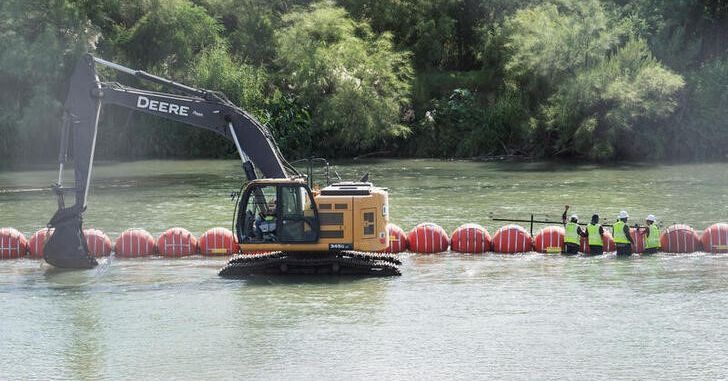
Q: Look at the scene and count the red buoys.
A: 15